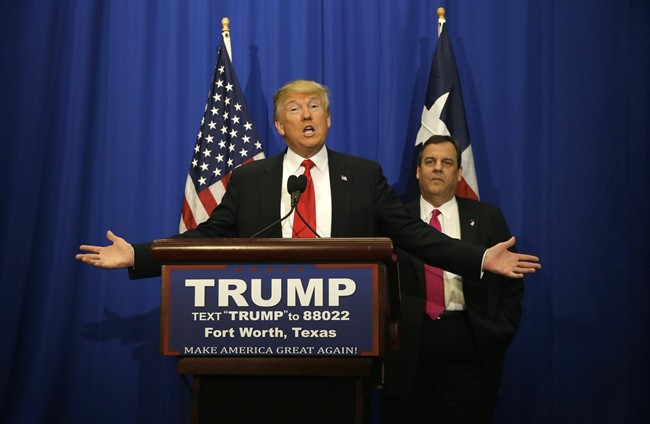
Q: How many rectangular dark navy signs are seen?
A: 1